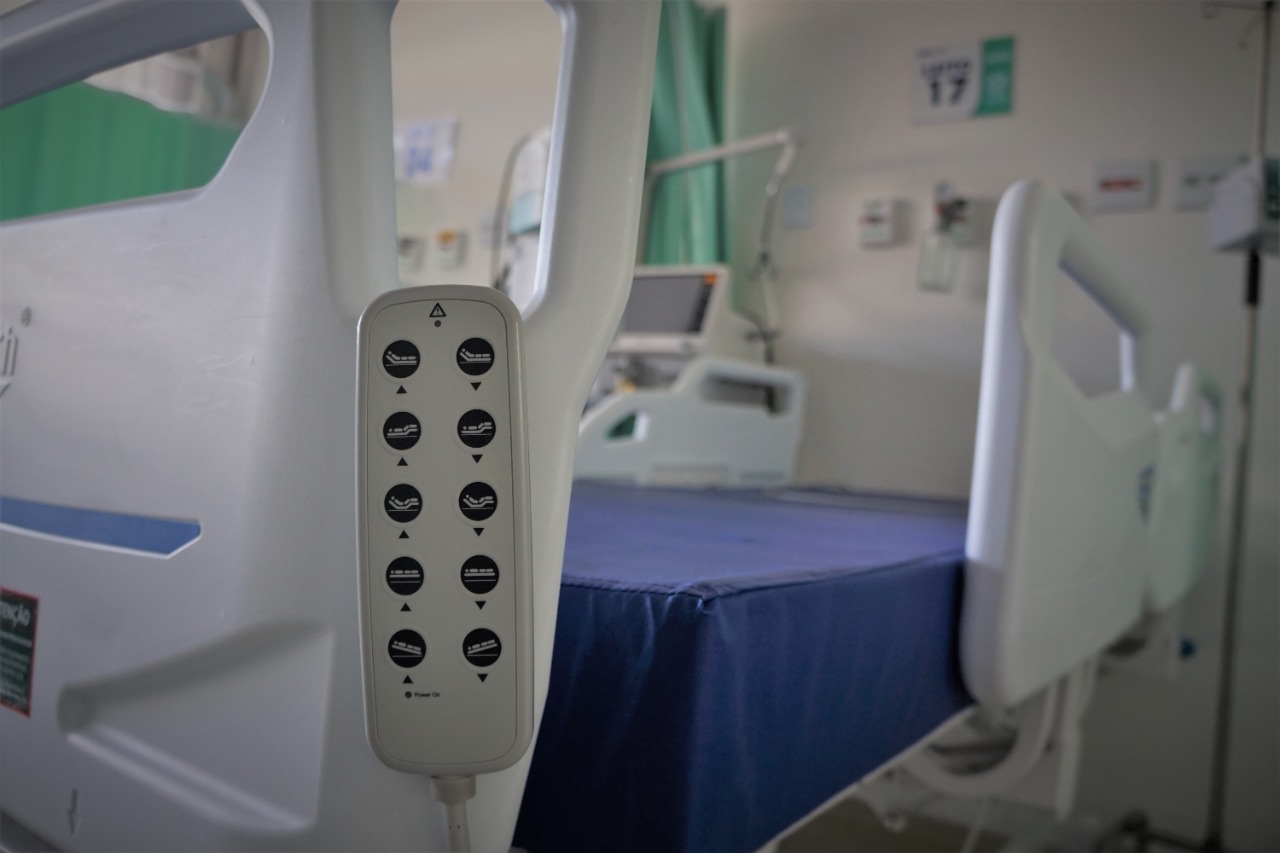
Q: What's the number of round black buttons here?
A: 10